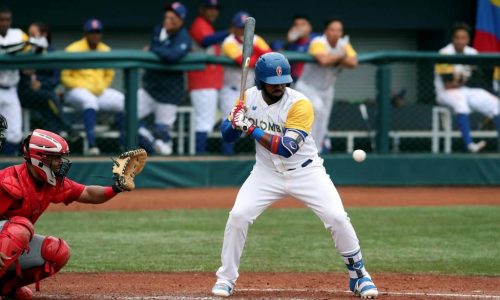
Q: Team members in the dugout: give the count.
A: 9